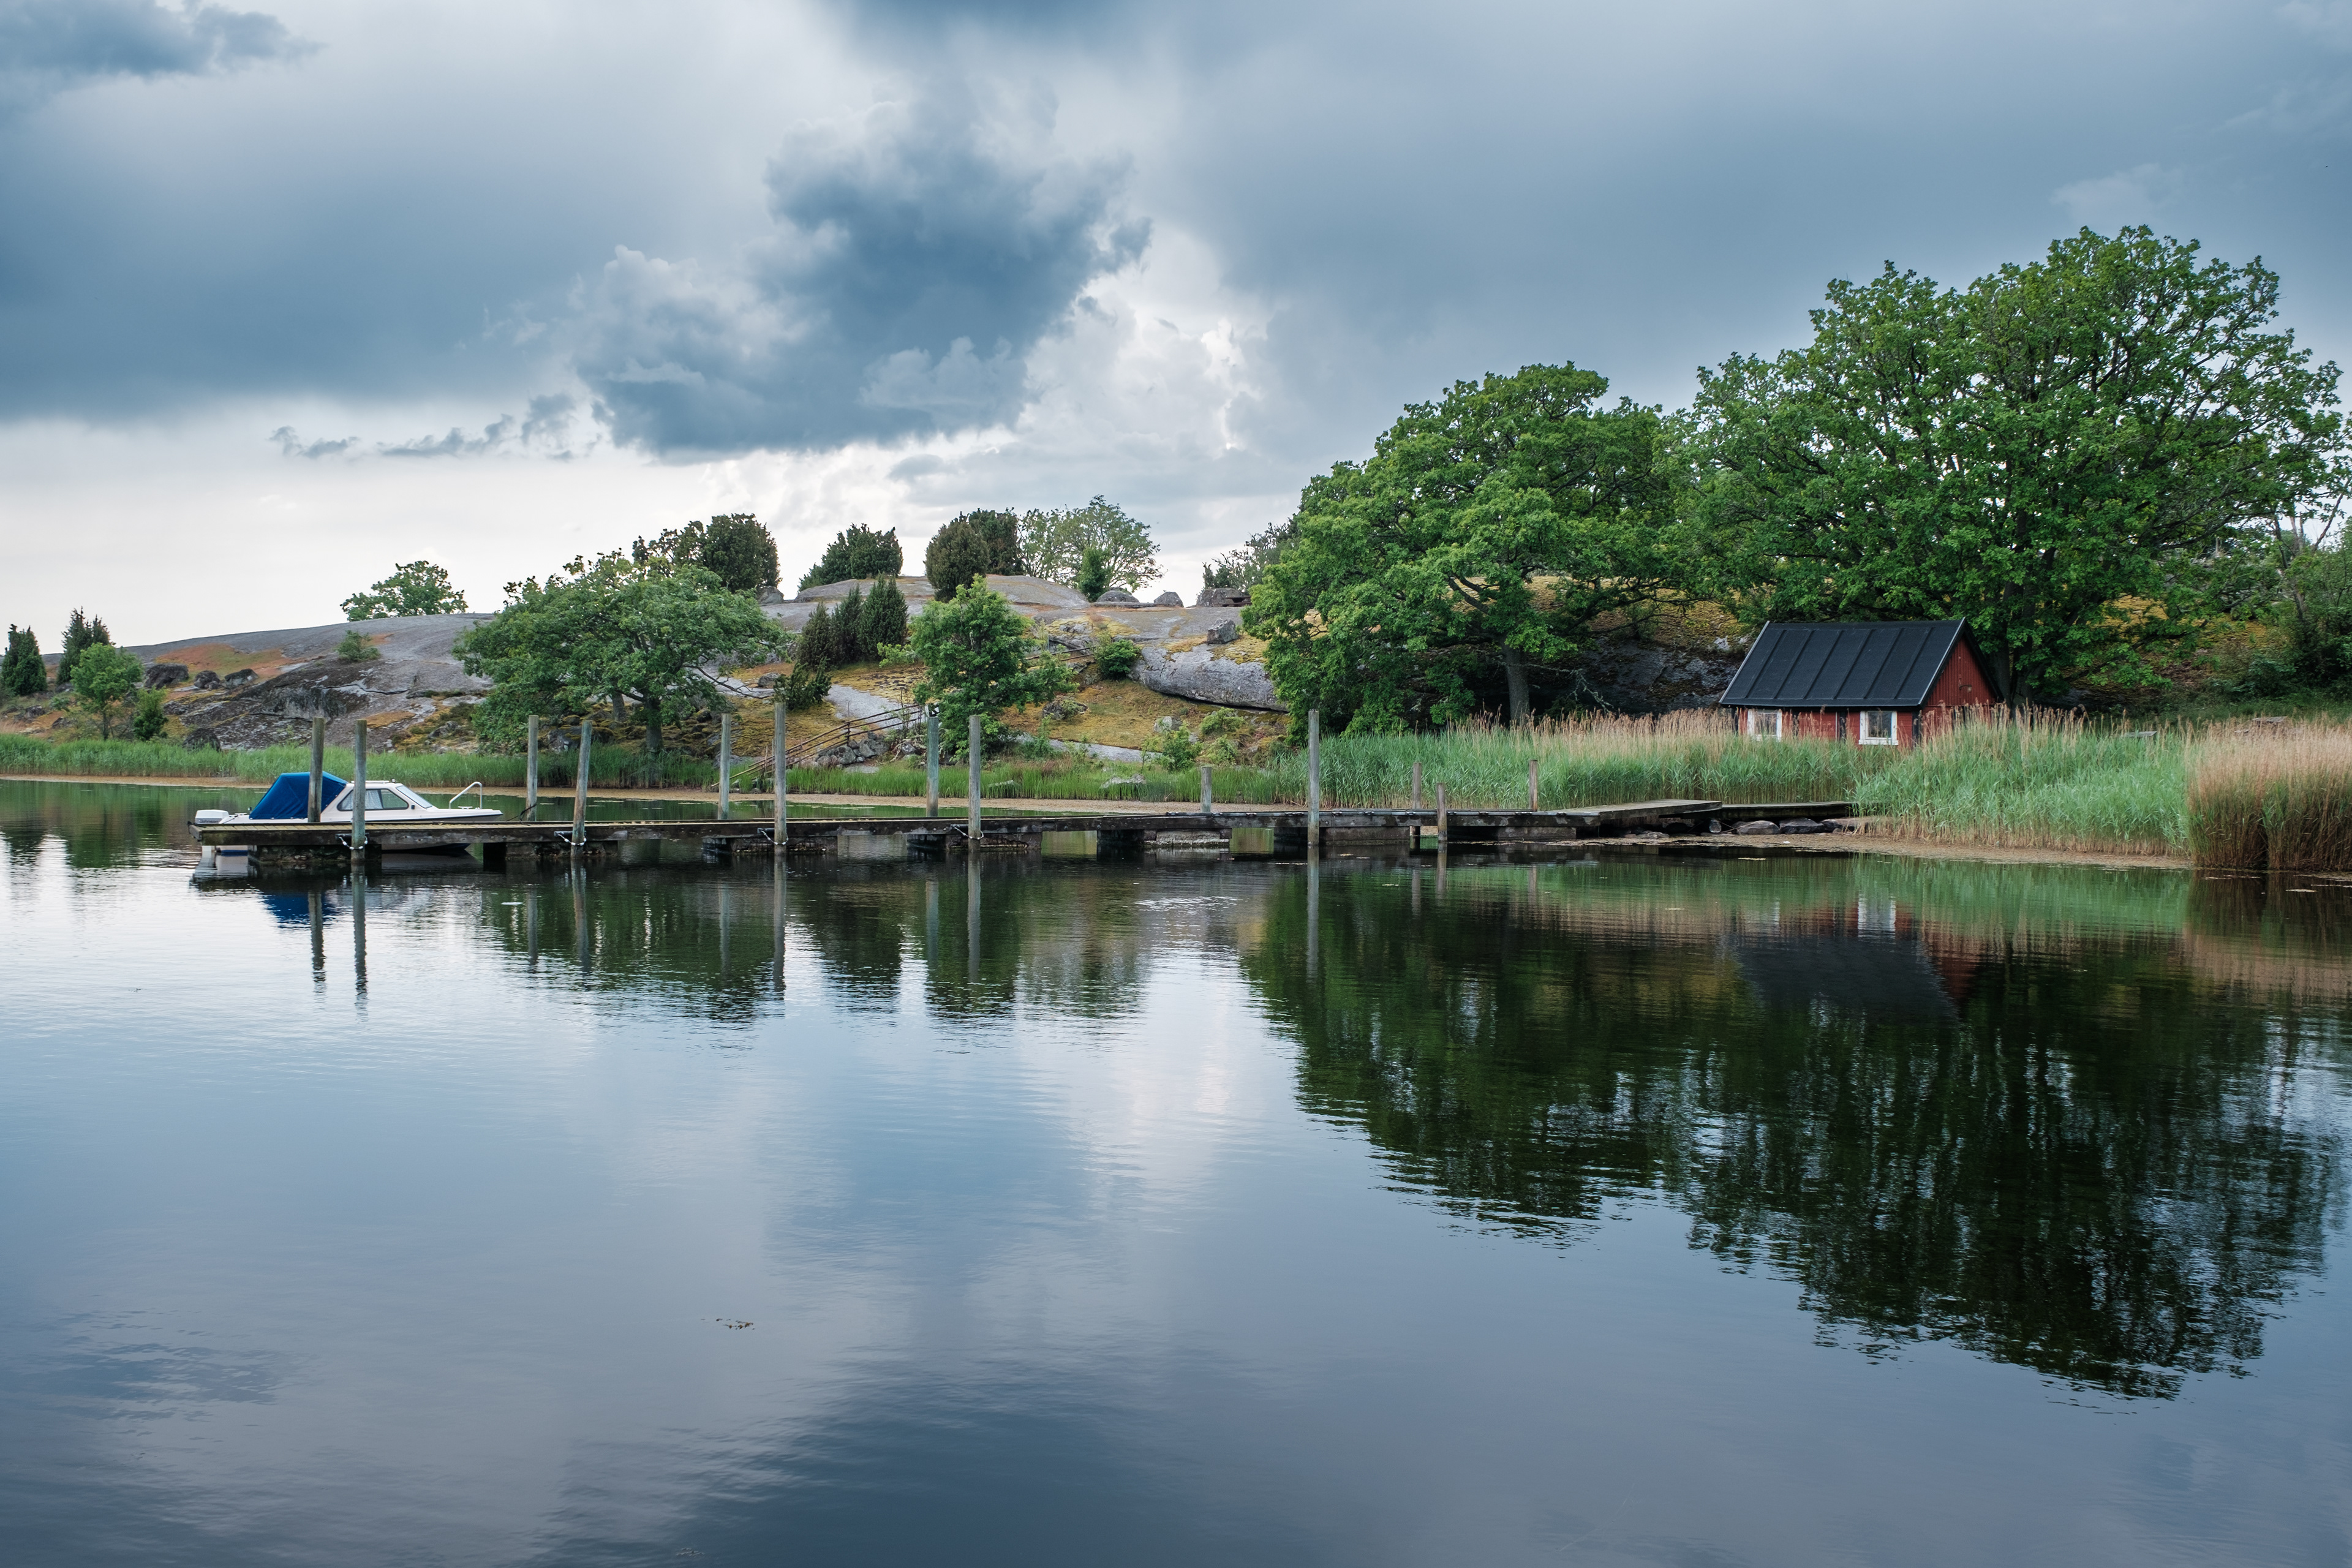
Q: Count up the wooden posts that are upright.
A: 13